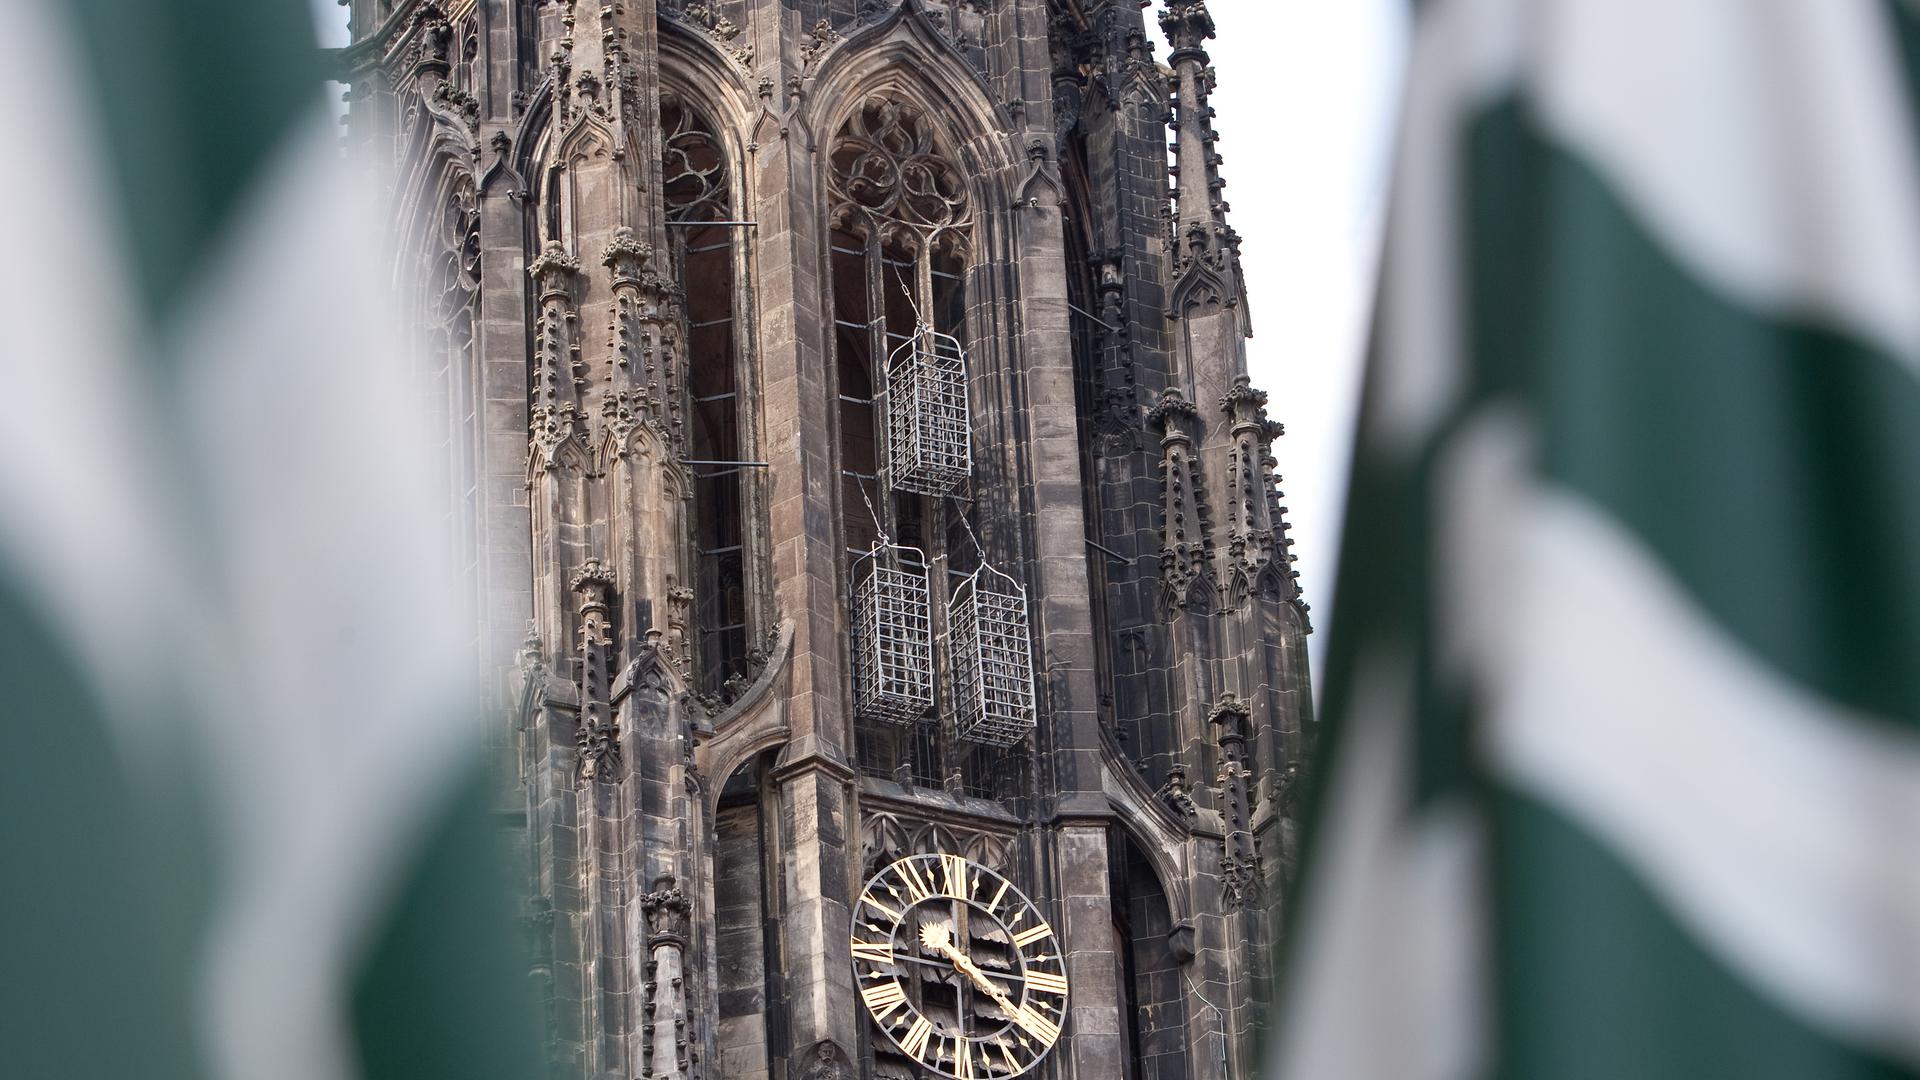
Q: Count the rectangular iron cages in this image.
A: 3